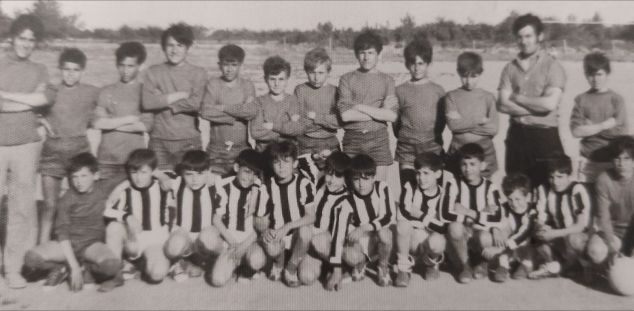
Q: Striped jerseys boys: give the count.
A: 10